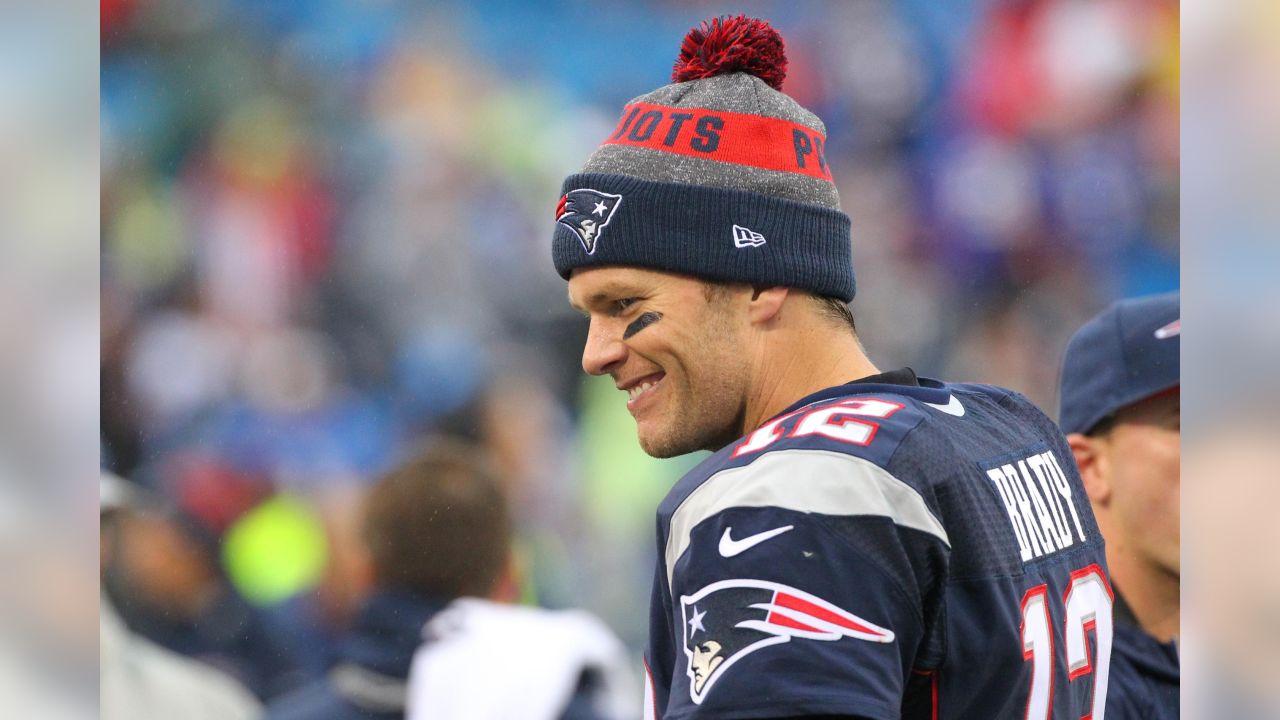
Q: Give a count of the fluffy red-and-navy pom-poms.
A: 1